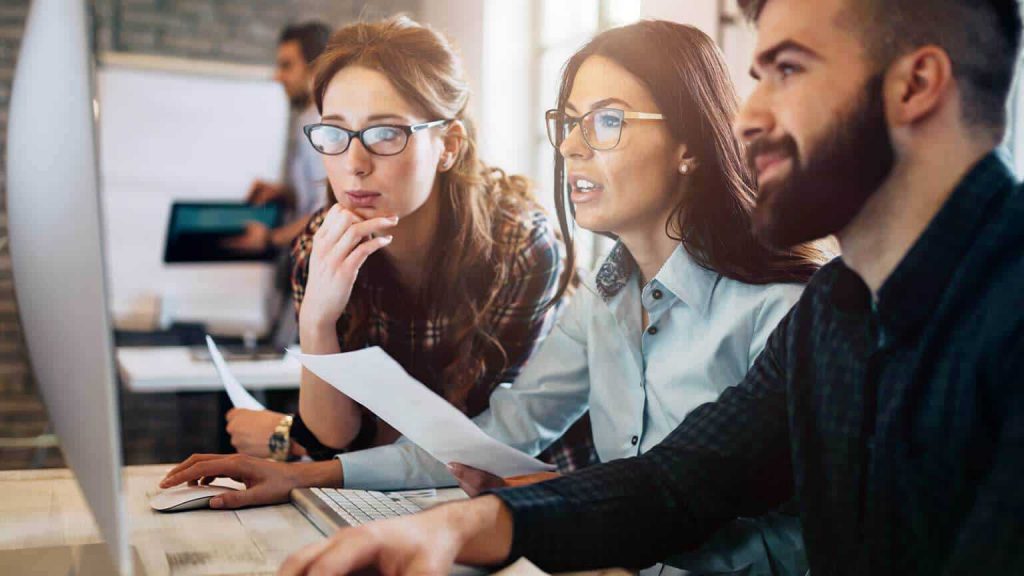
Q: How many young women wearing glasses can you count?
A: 2